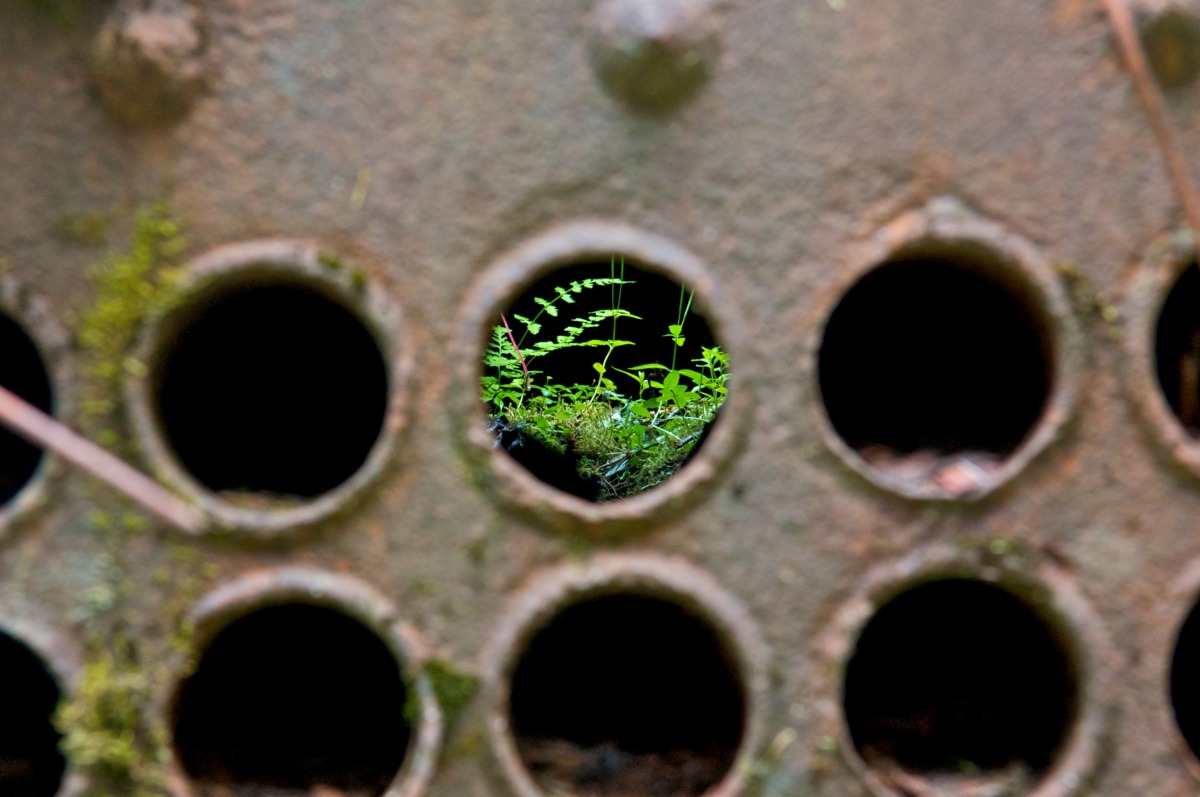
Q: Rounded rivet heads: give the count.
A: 3